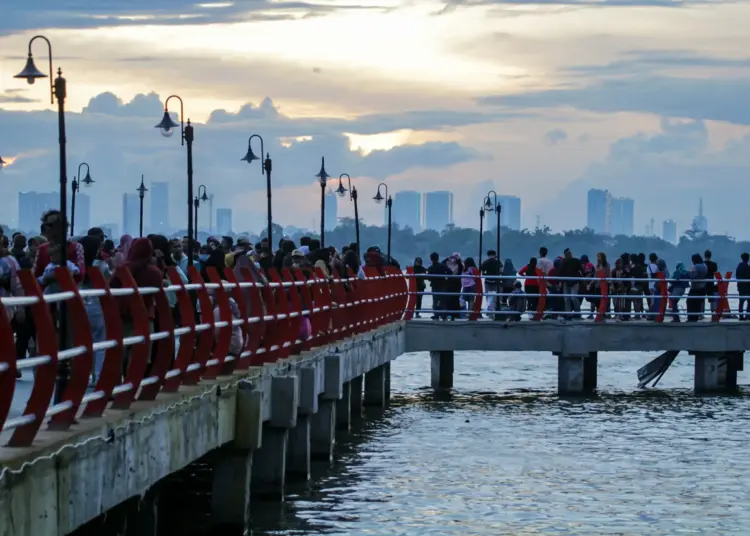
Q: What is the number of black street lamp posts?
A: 11